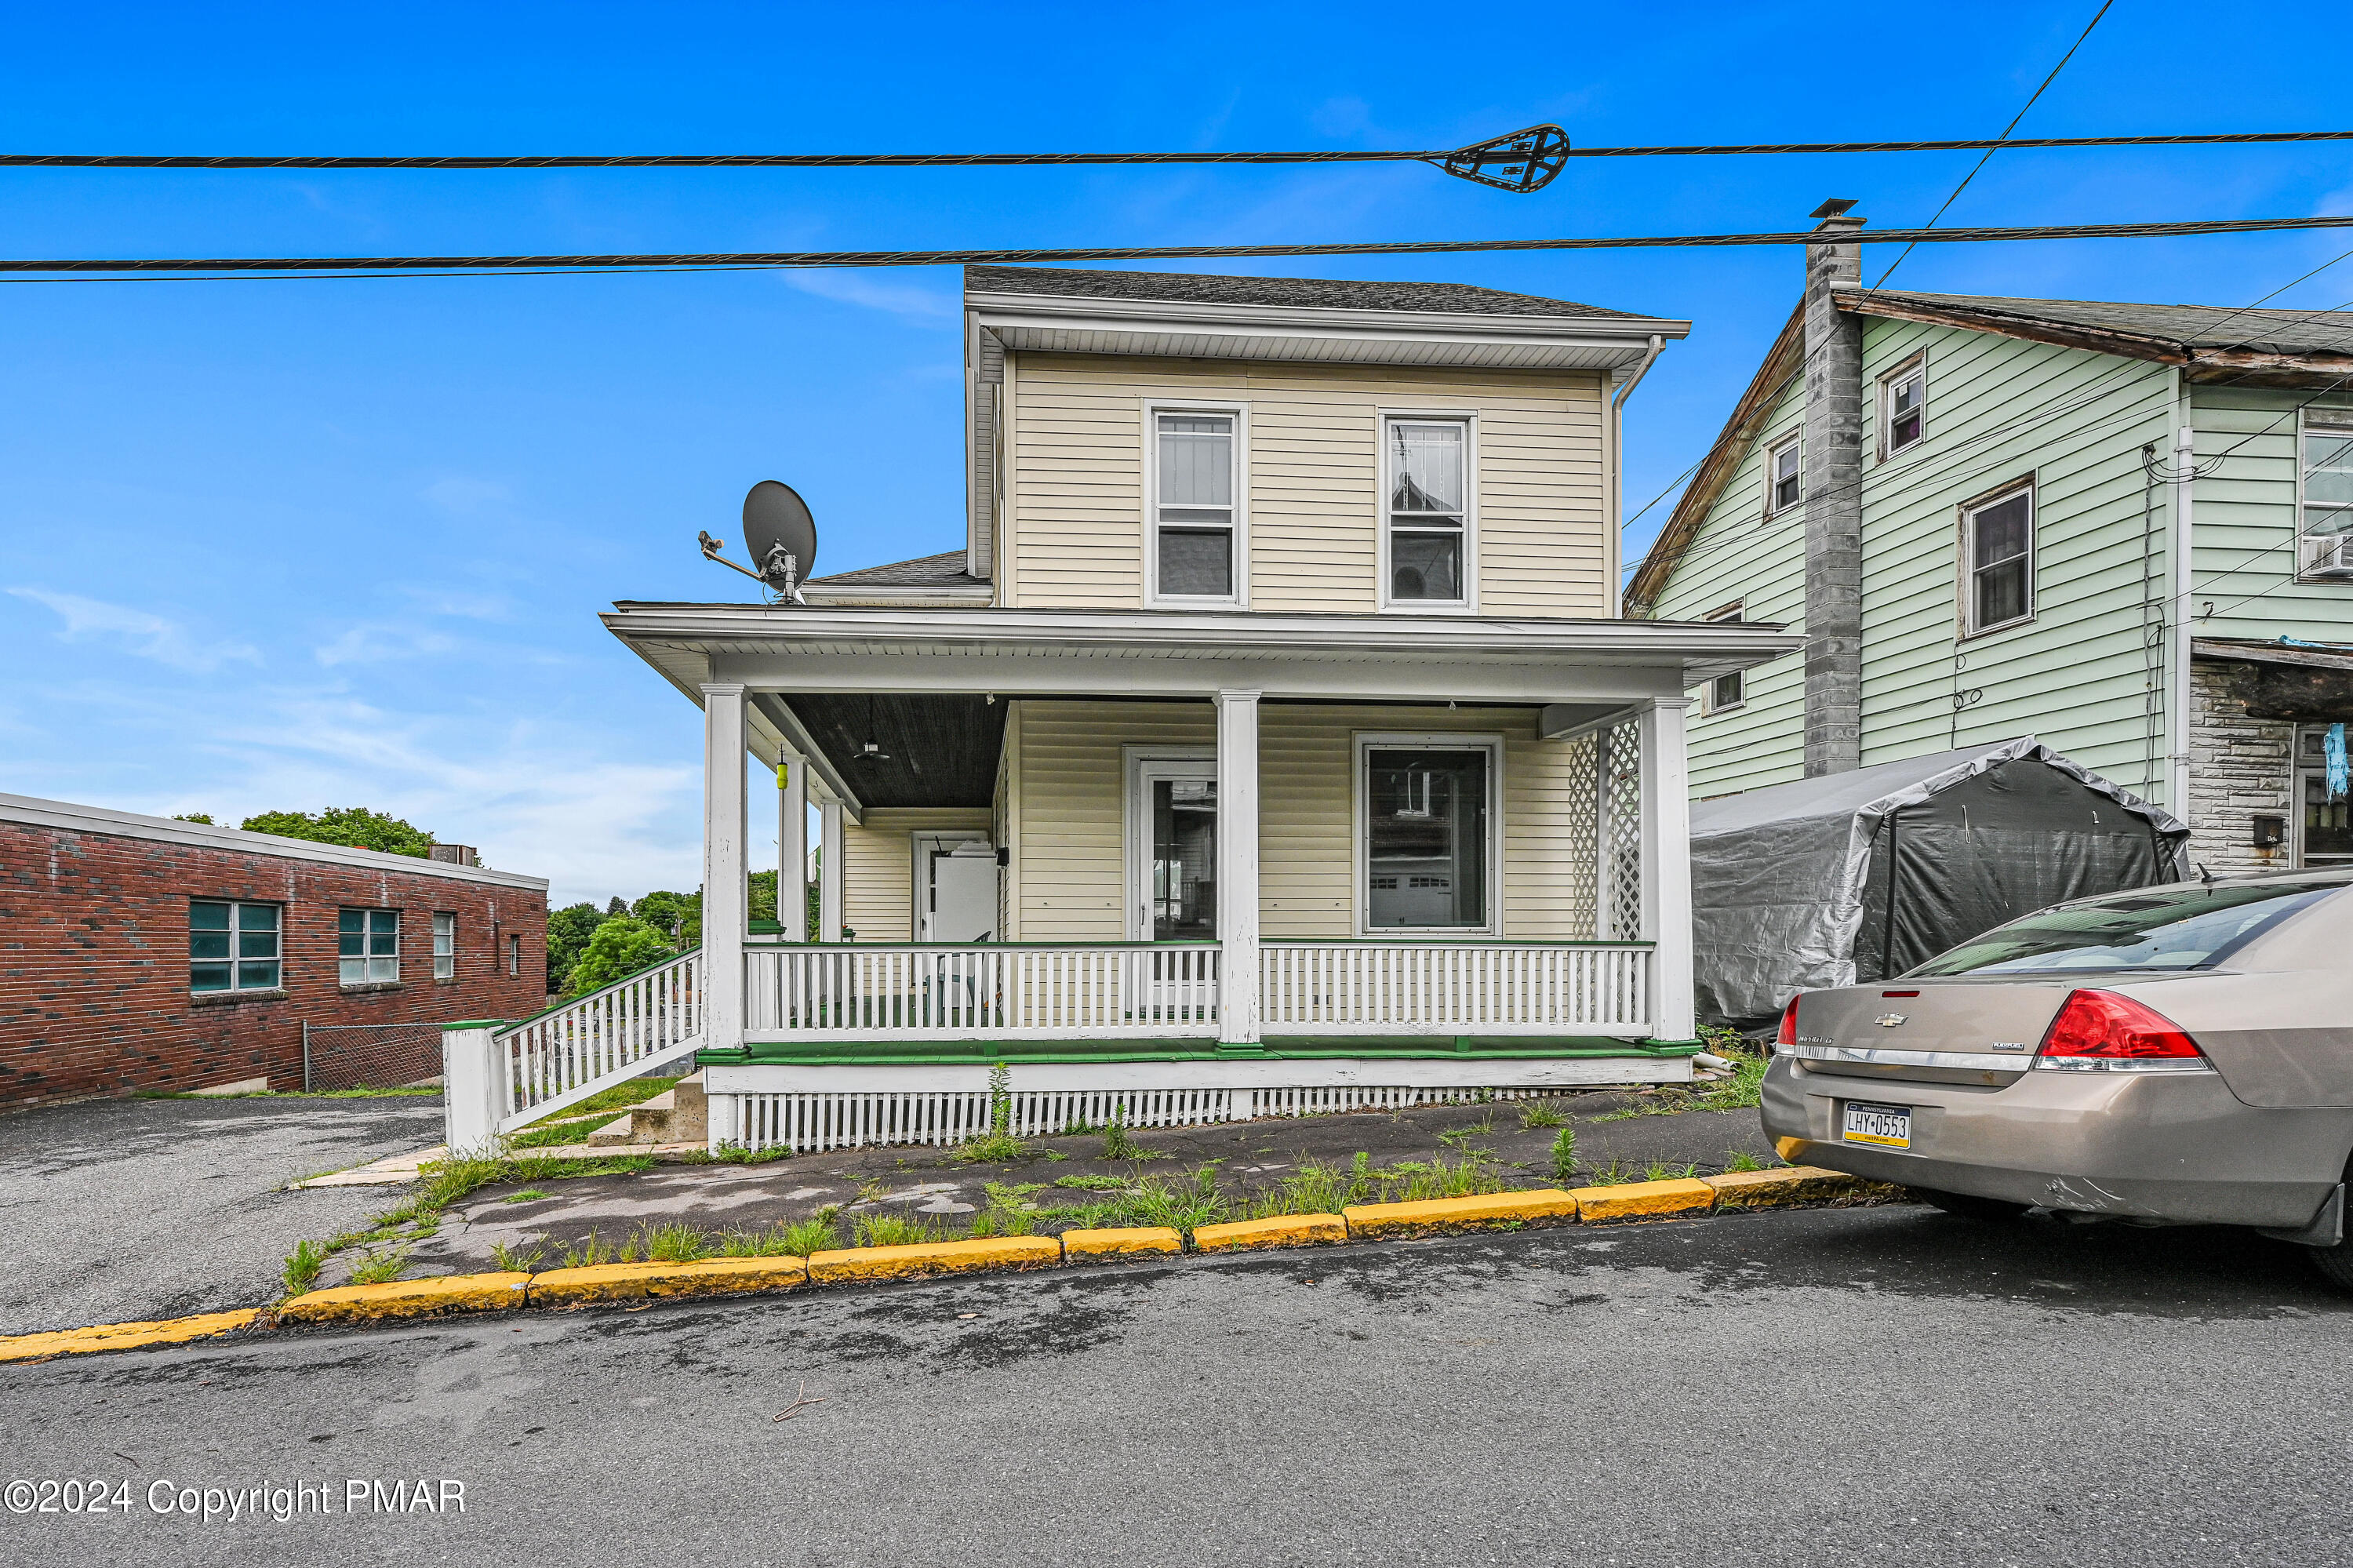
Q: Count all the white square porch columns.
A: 5